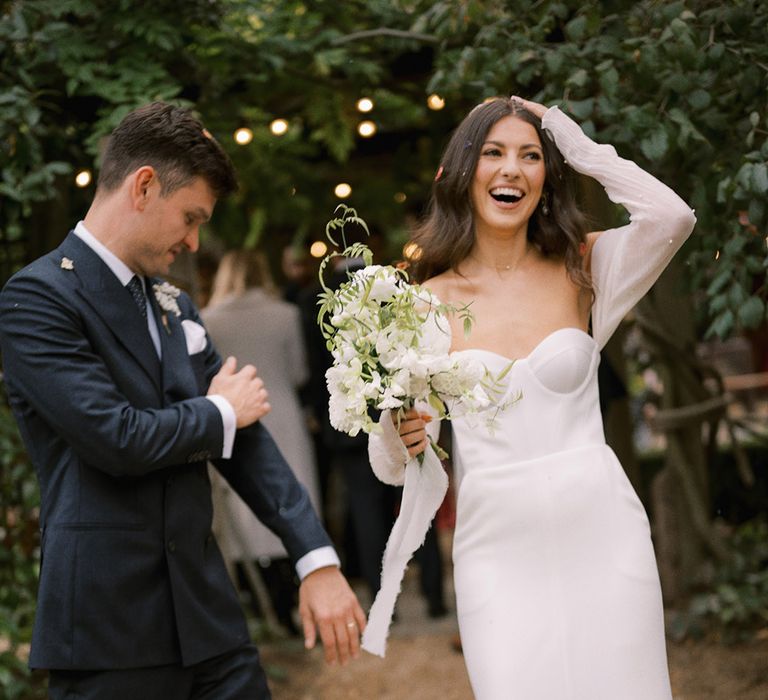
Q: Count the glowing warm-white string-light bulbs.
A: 9